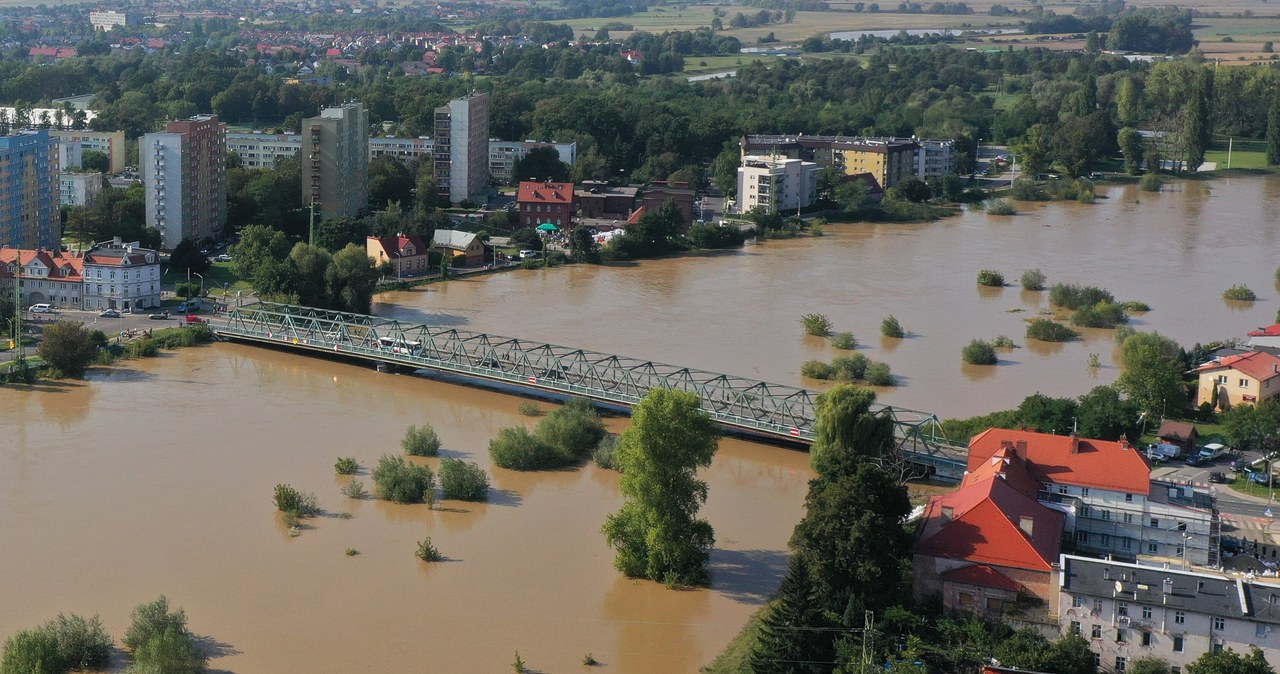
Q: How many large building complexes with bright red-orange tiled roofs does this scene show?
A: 1